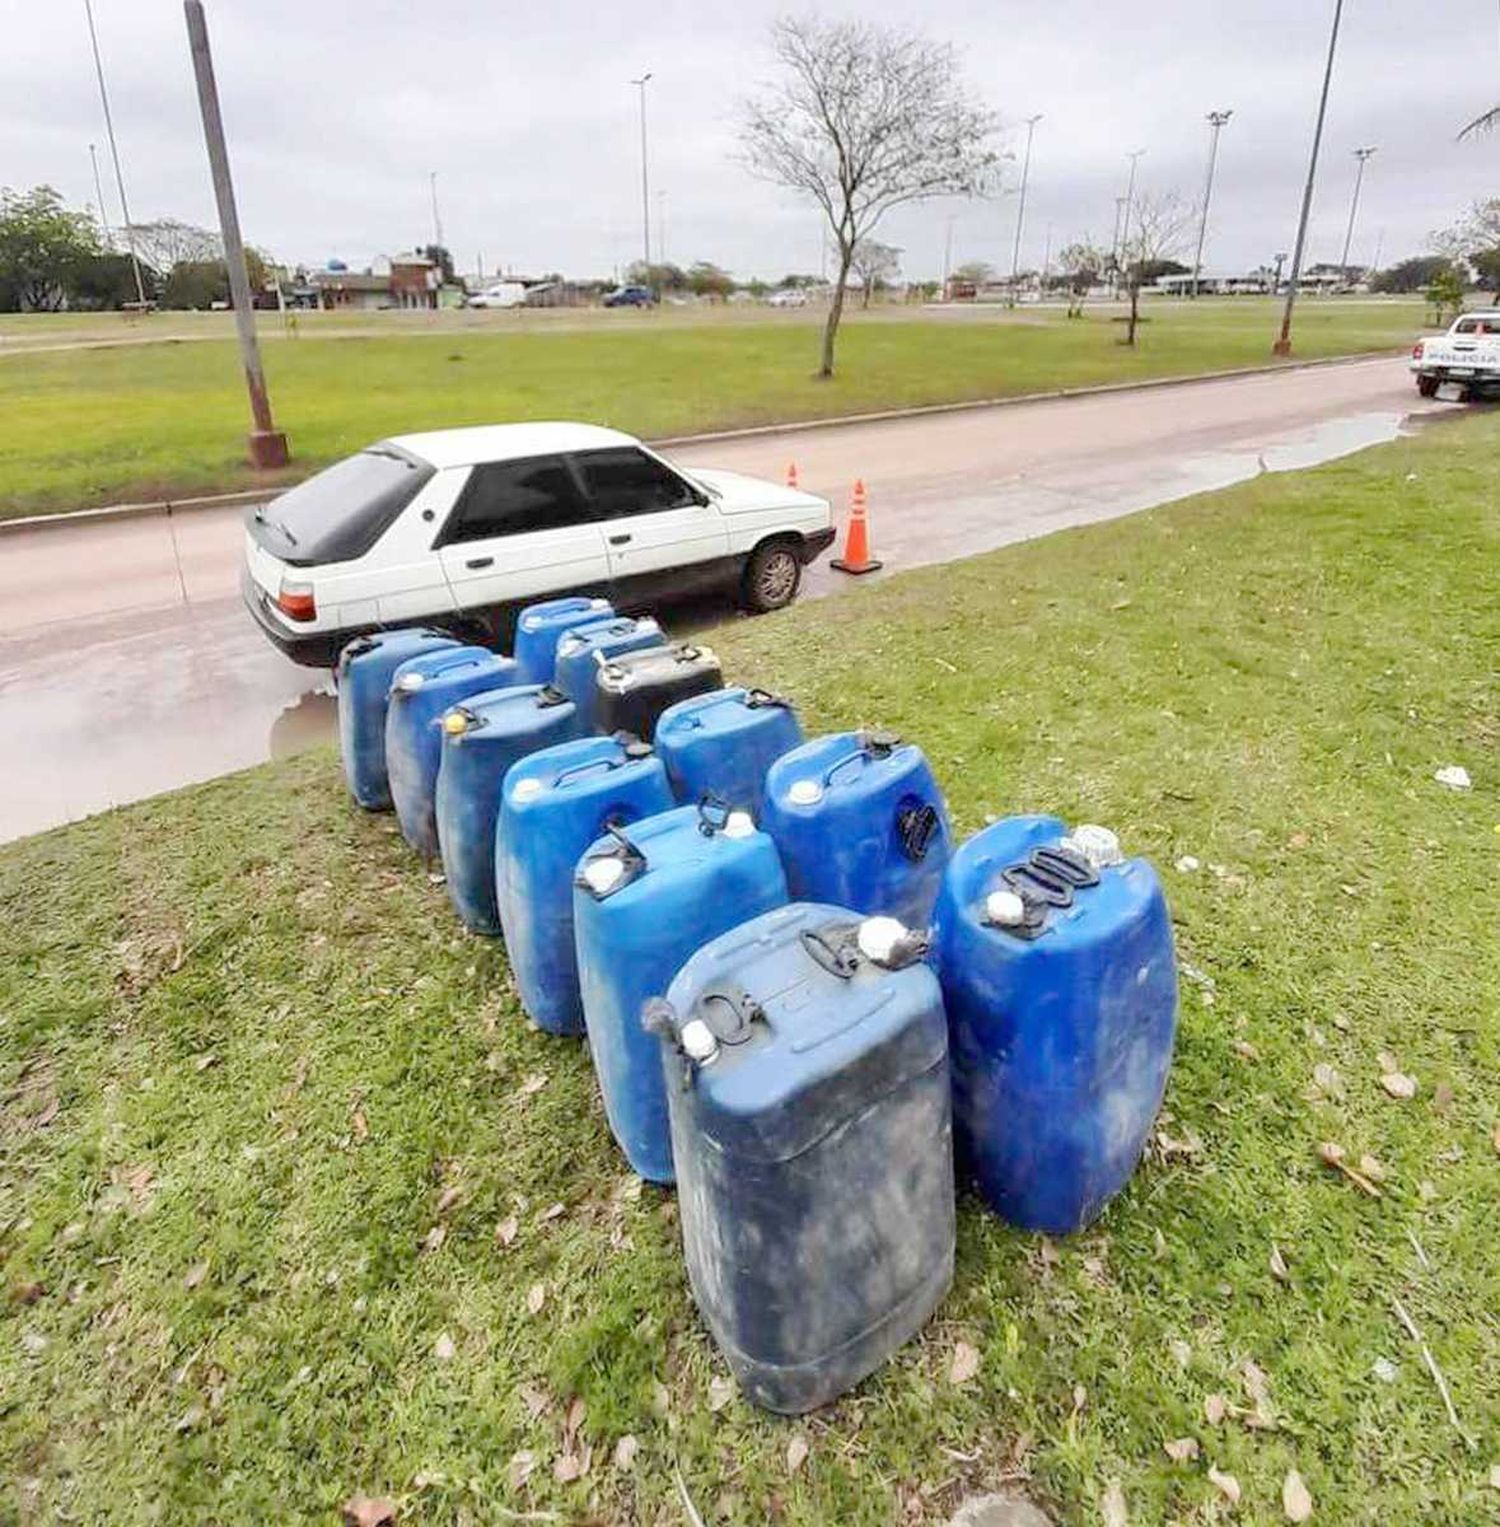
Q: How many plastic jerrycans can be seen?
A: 12